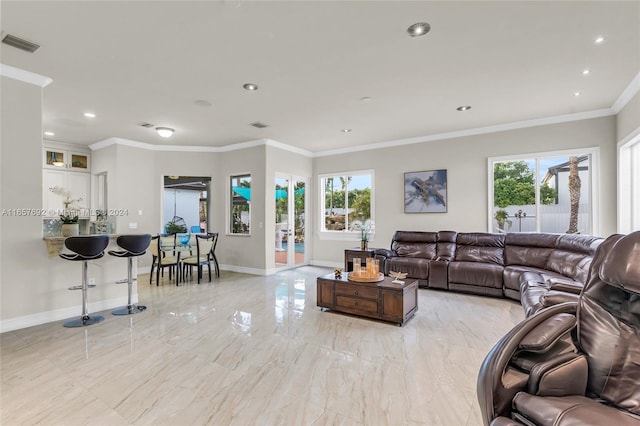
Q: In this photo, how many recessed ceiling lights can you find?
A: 9